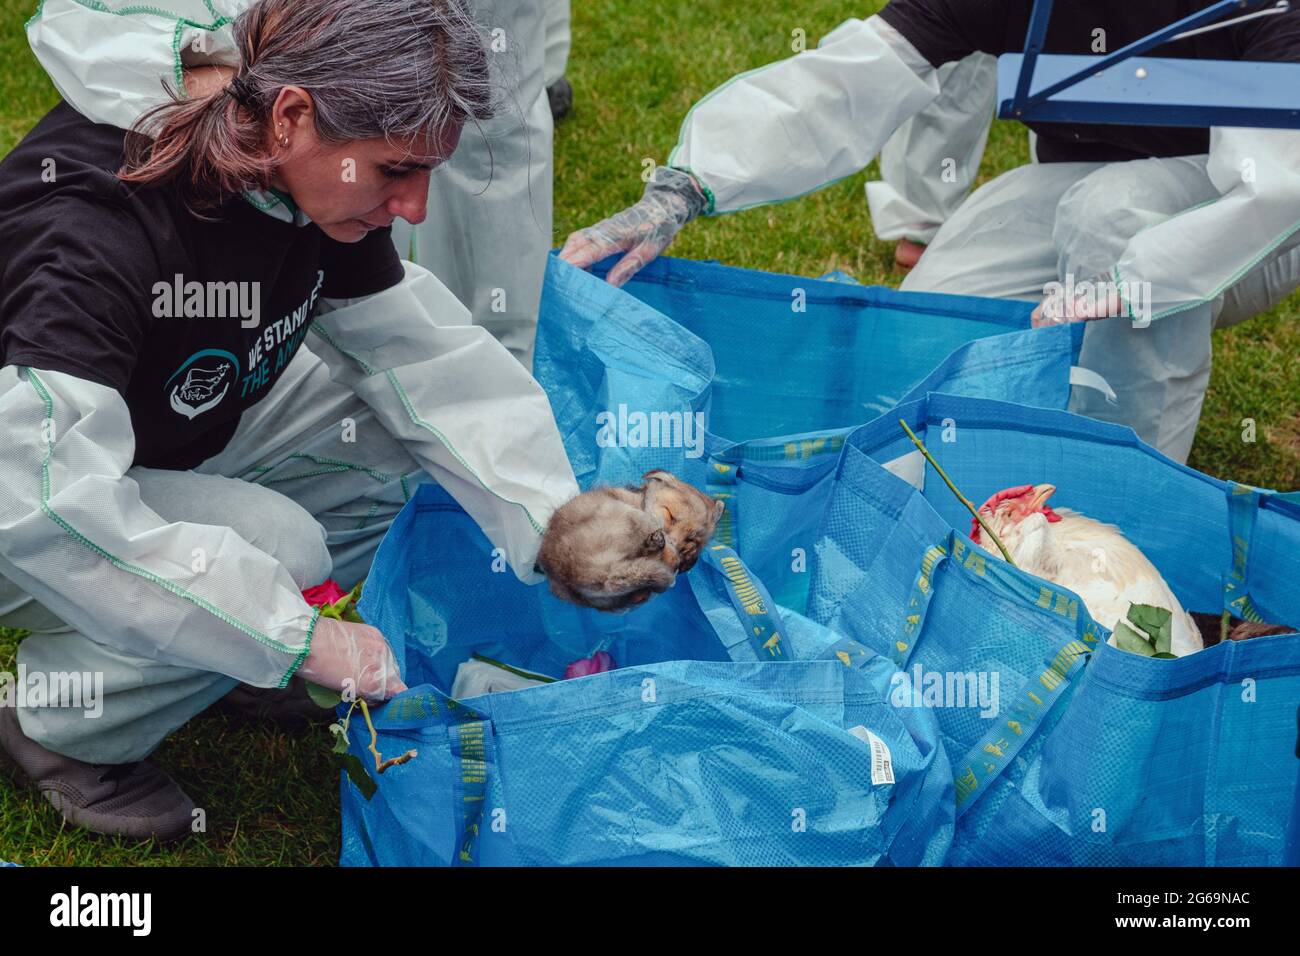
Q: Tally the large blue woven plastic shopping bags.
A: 3